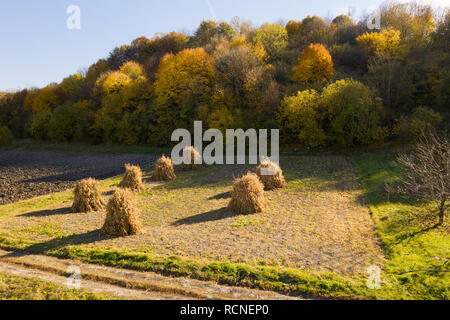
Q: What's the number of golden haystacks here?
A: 7